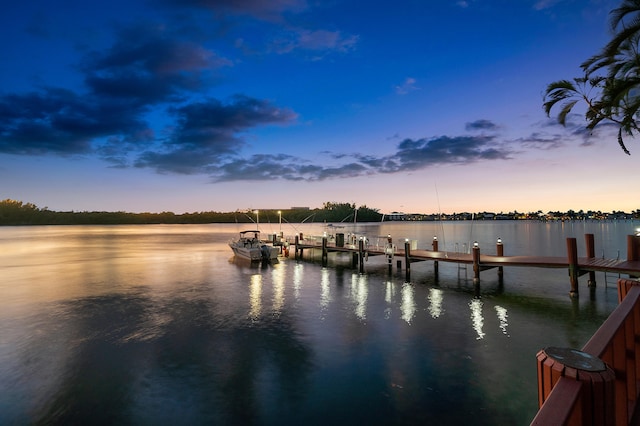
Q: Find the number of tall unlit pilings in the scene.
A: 2